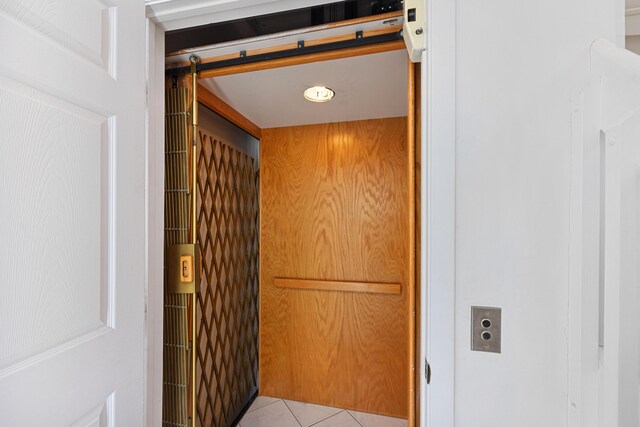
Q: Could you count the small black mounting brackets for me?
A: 3